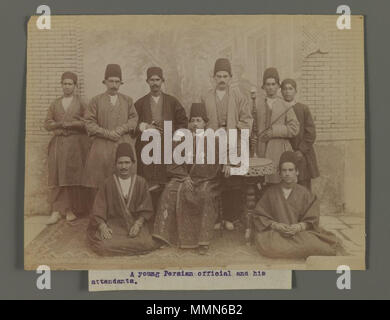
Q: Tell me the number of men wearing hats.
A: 9